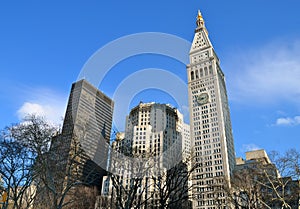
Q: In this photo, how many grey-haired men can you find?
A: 0